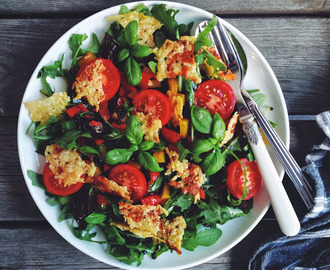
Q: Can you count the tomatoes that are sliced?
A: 6